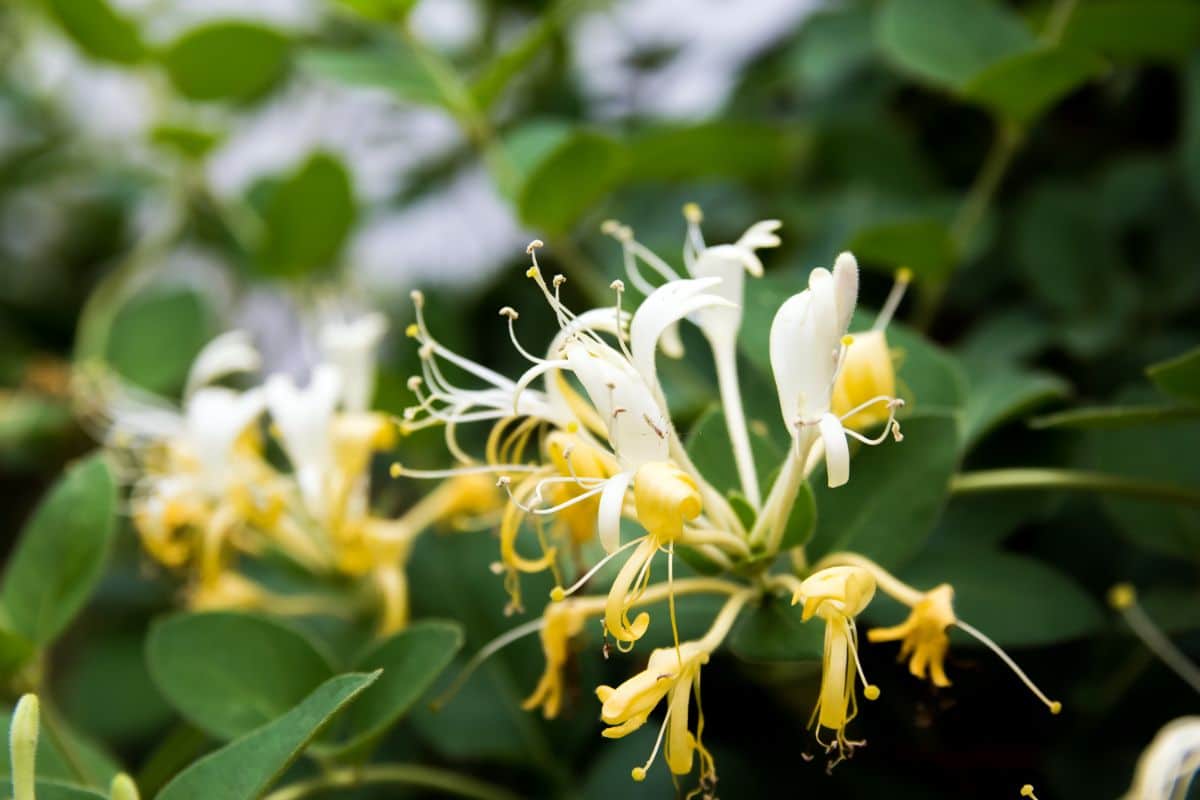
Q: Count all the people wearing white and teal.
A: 0